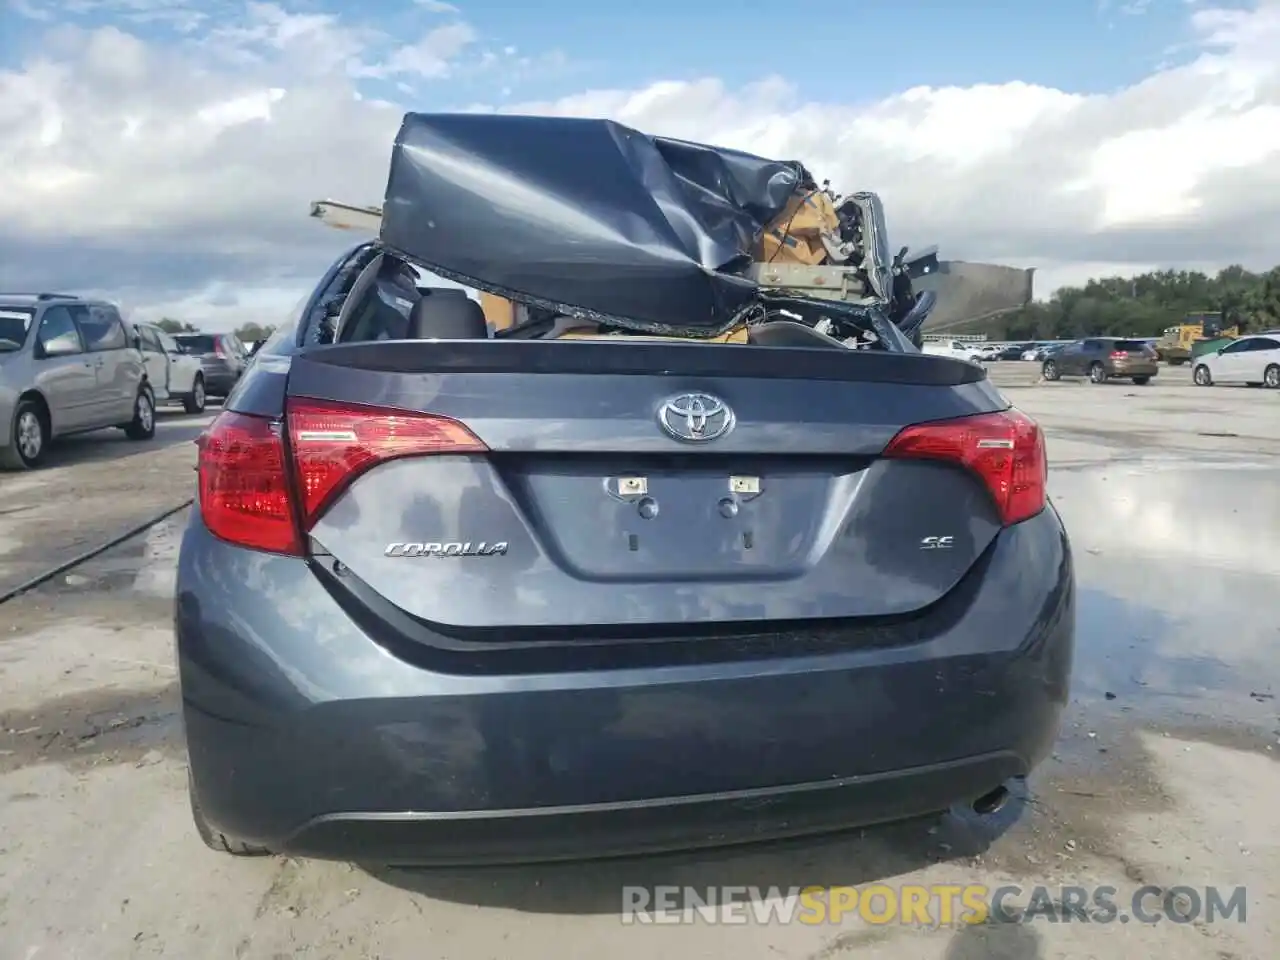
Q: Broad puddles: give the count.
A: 1